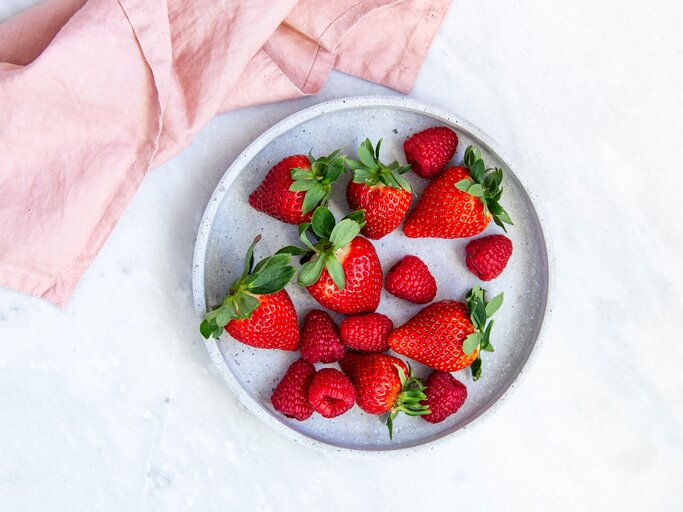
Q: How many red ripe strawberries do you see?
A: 7